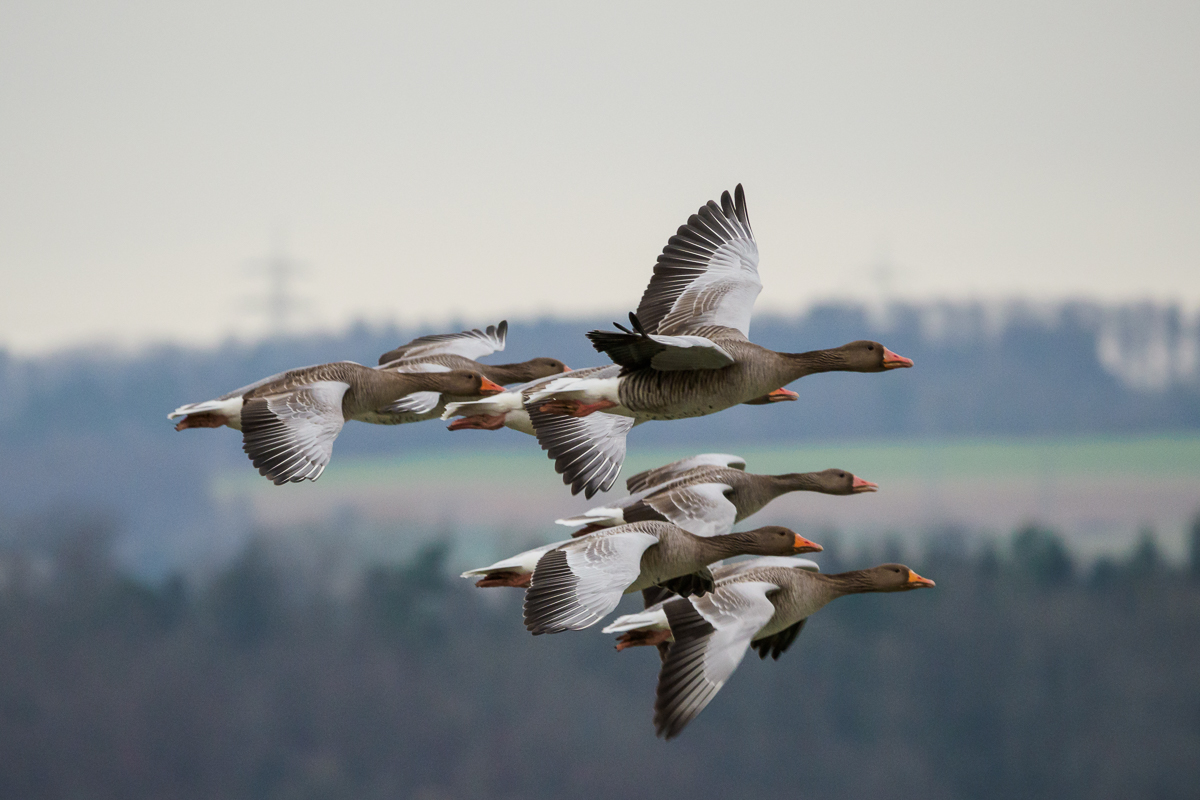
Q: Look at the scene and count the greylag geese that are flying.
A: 7